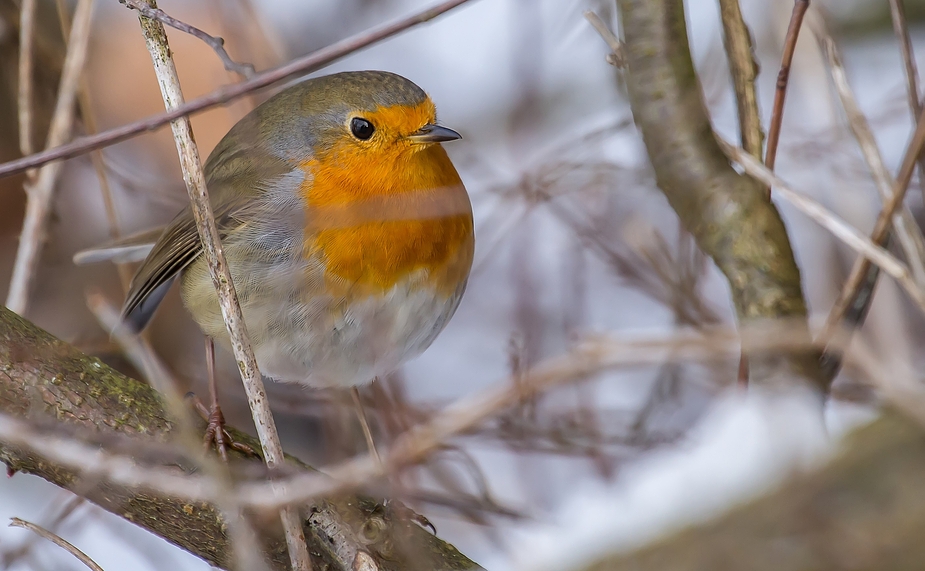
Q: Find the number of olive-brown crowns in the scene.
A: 1